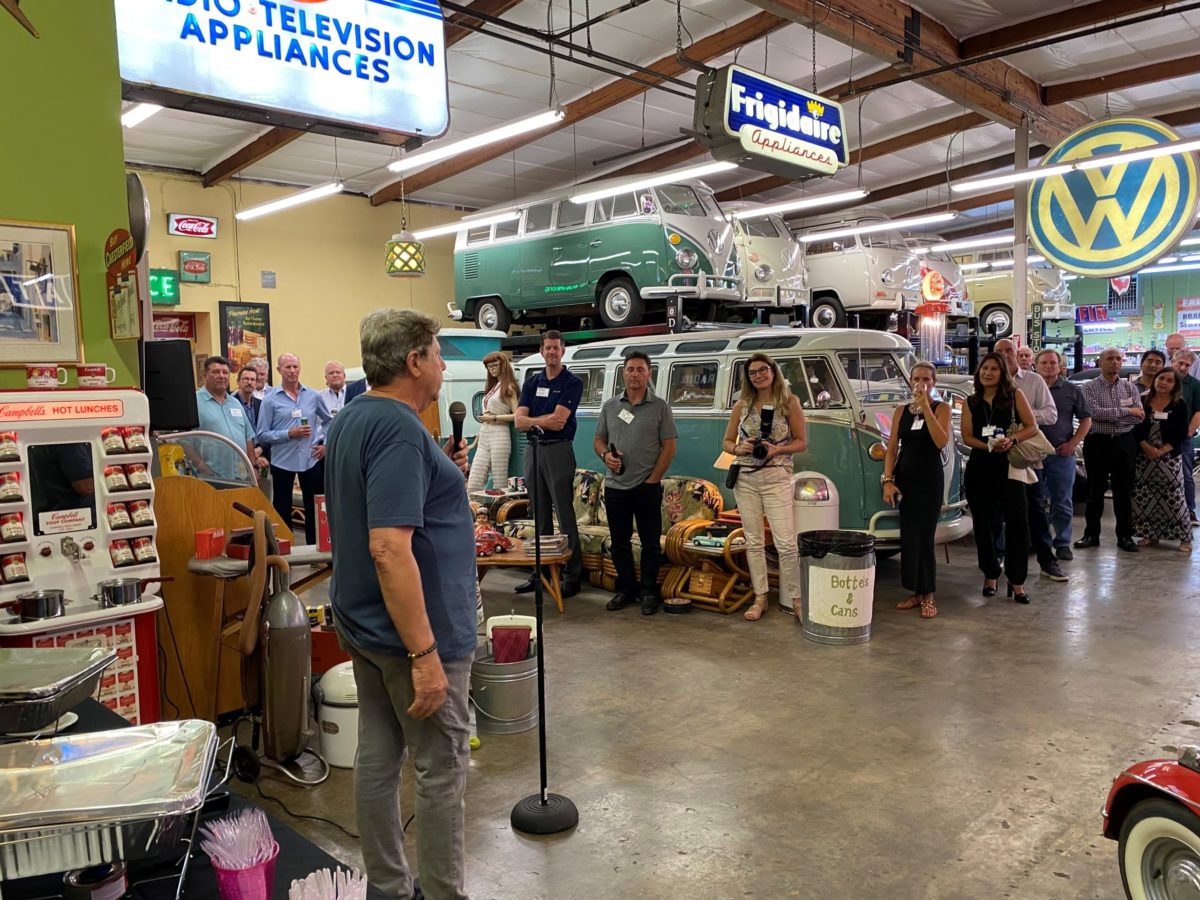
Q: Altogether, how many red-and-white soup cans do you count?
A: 12